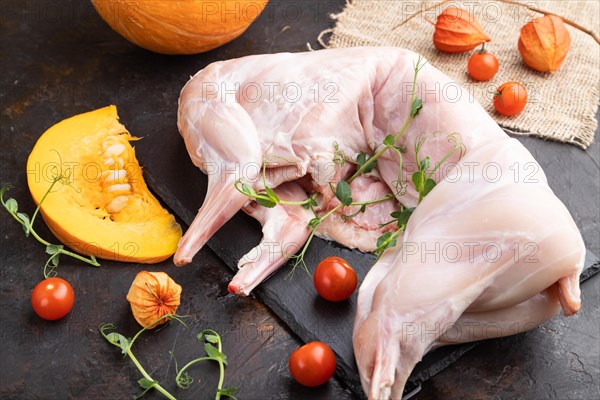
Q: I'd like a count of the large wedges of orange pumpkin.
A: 1